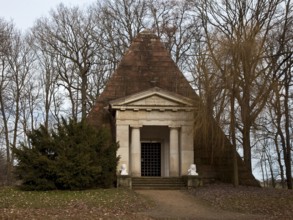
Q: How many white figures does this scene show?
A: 2